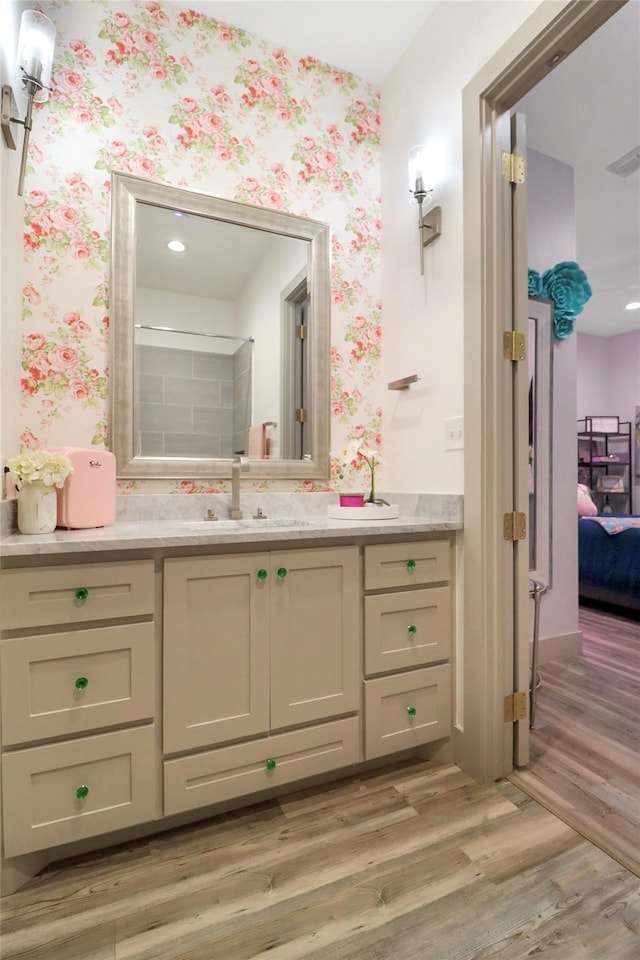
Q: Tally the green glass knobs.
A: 9